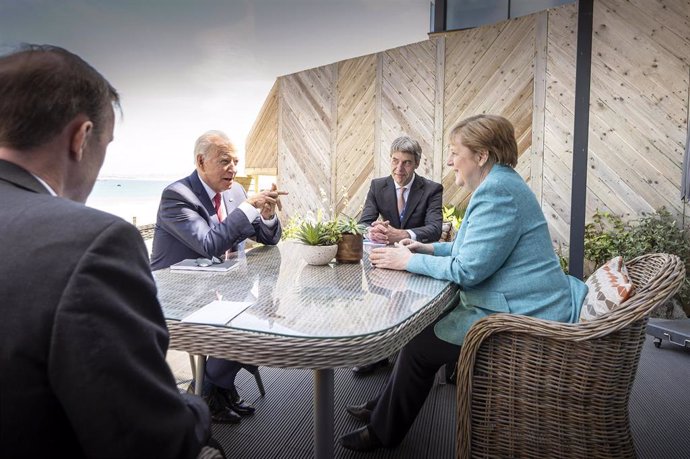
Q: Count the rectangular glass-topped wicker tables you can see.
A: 1